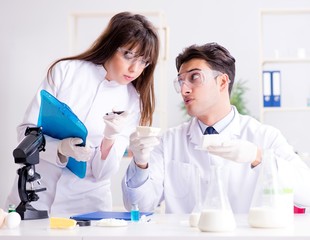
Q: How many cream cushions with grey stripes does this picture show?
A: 0